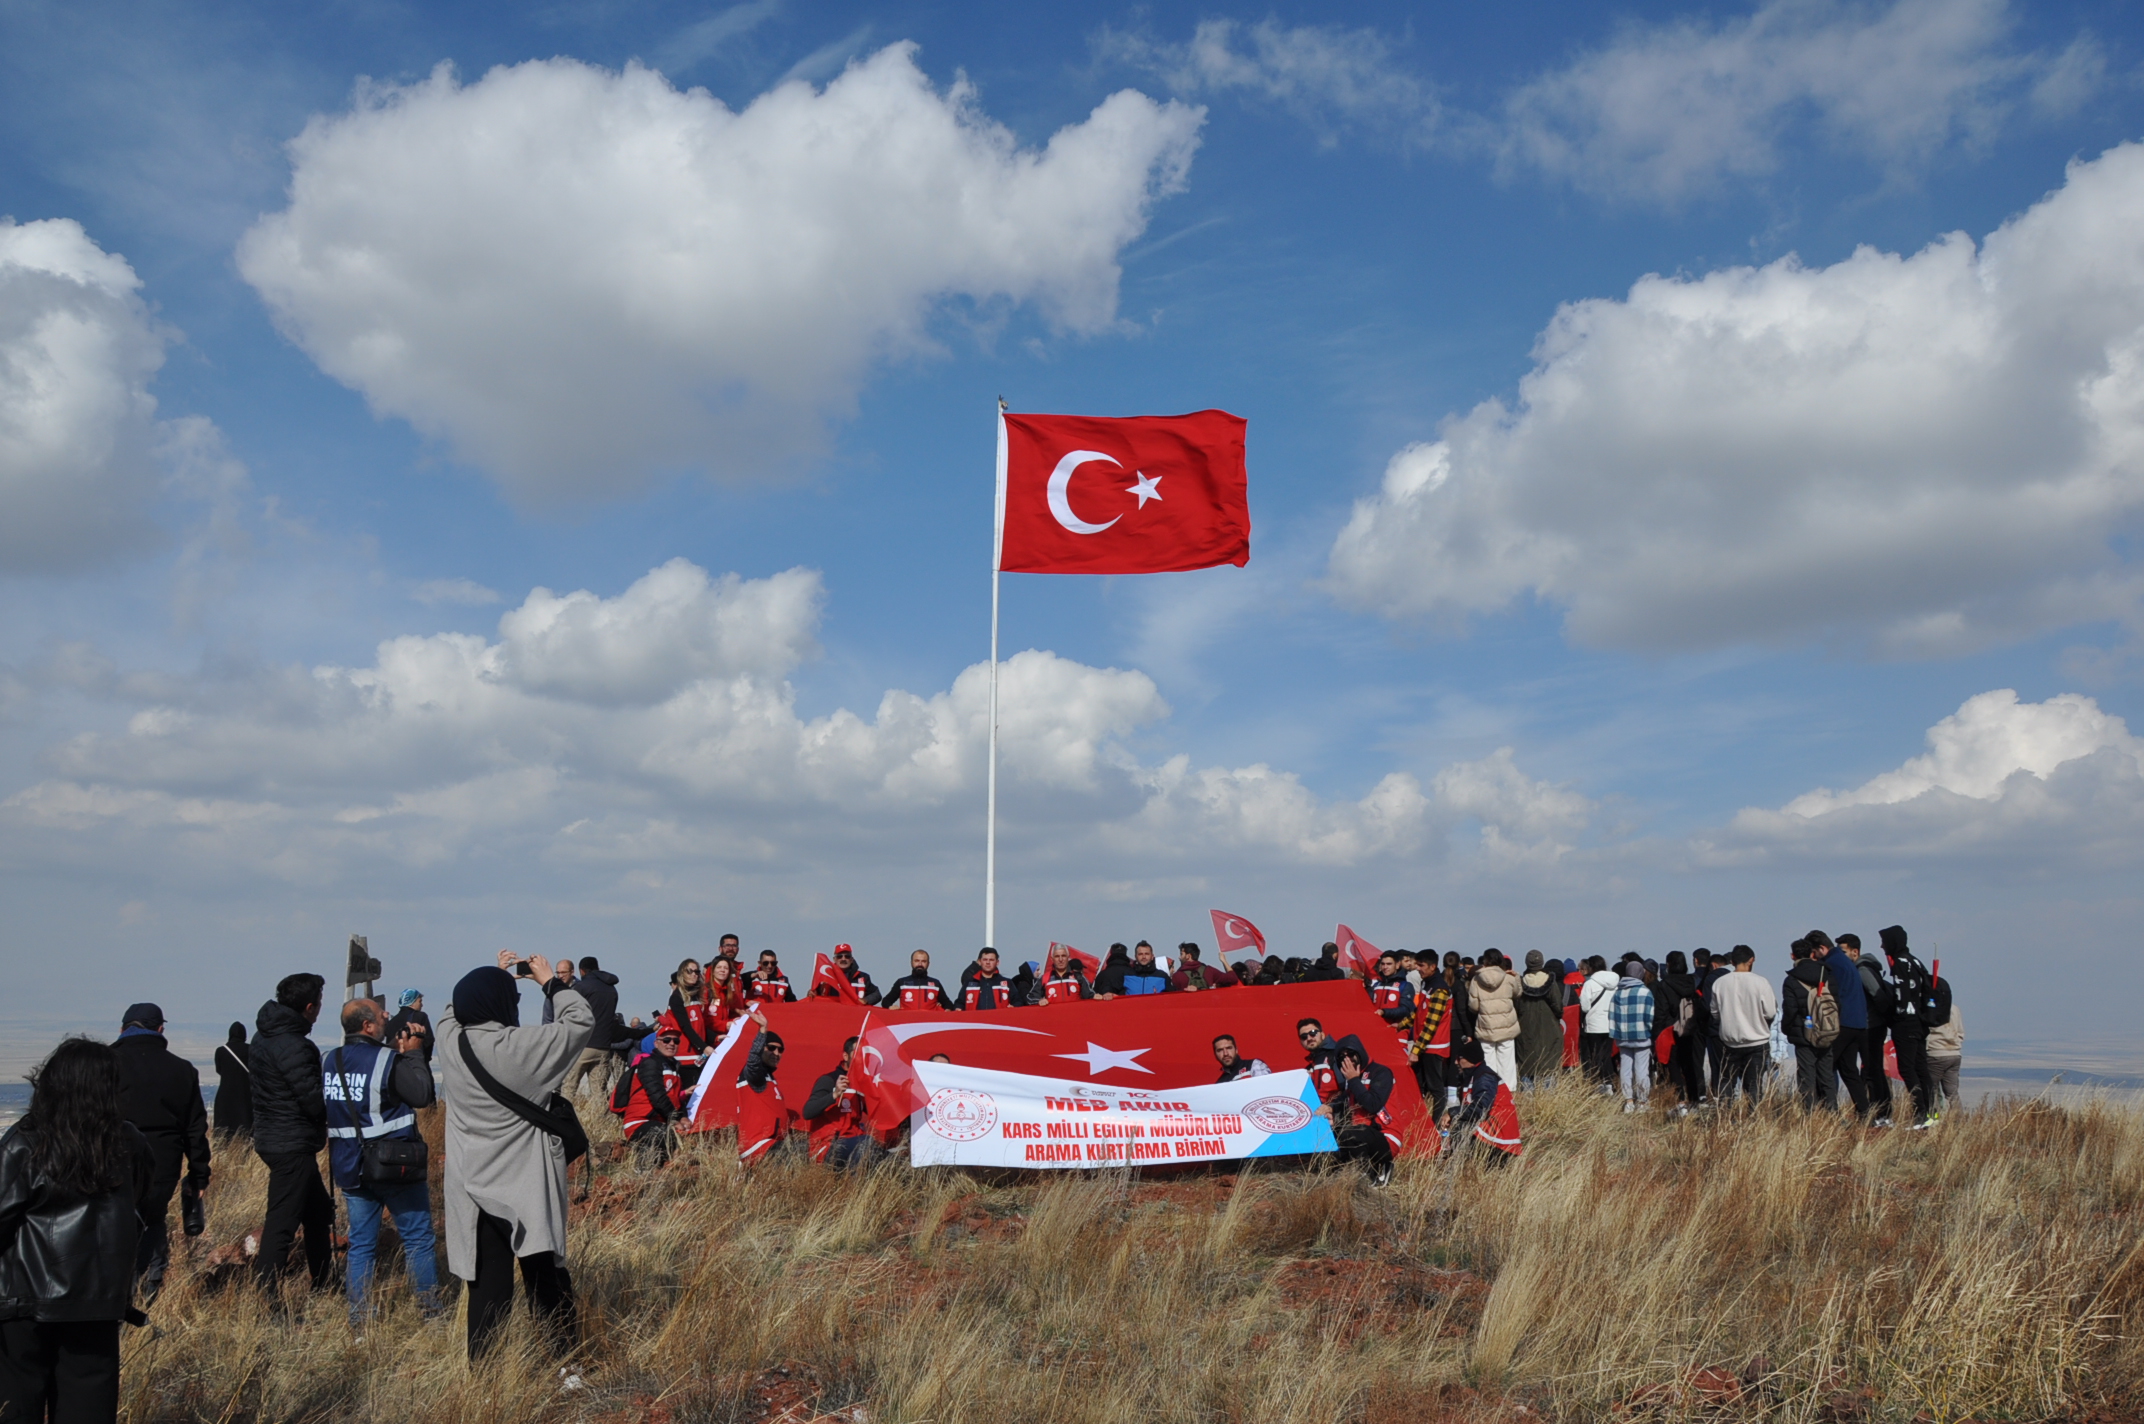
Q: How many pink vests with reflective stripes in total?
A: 0